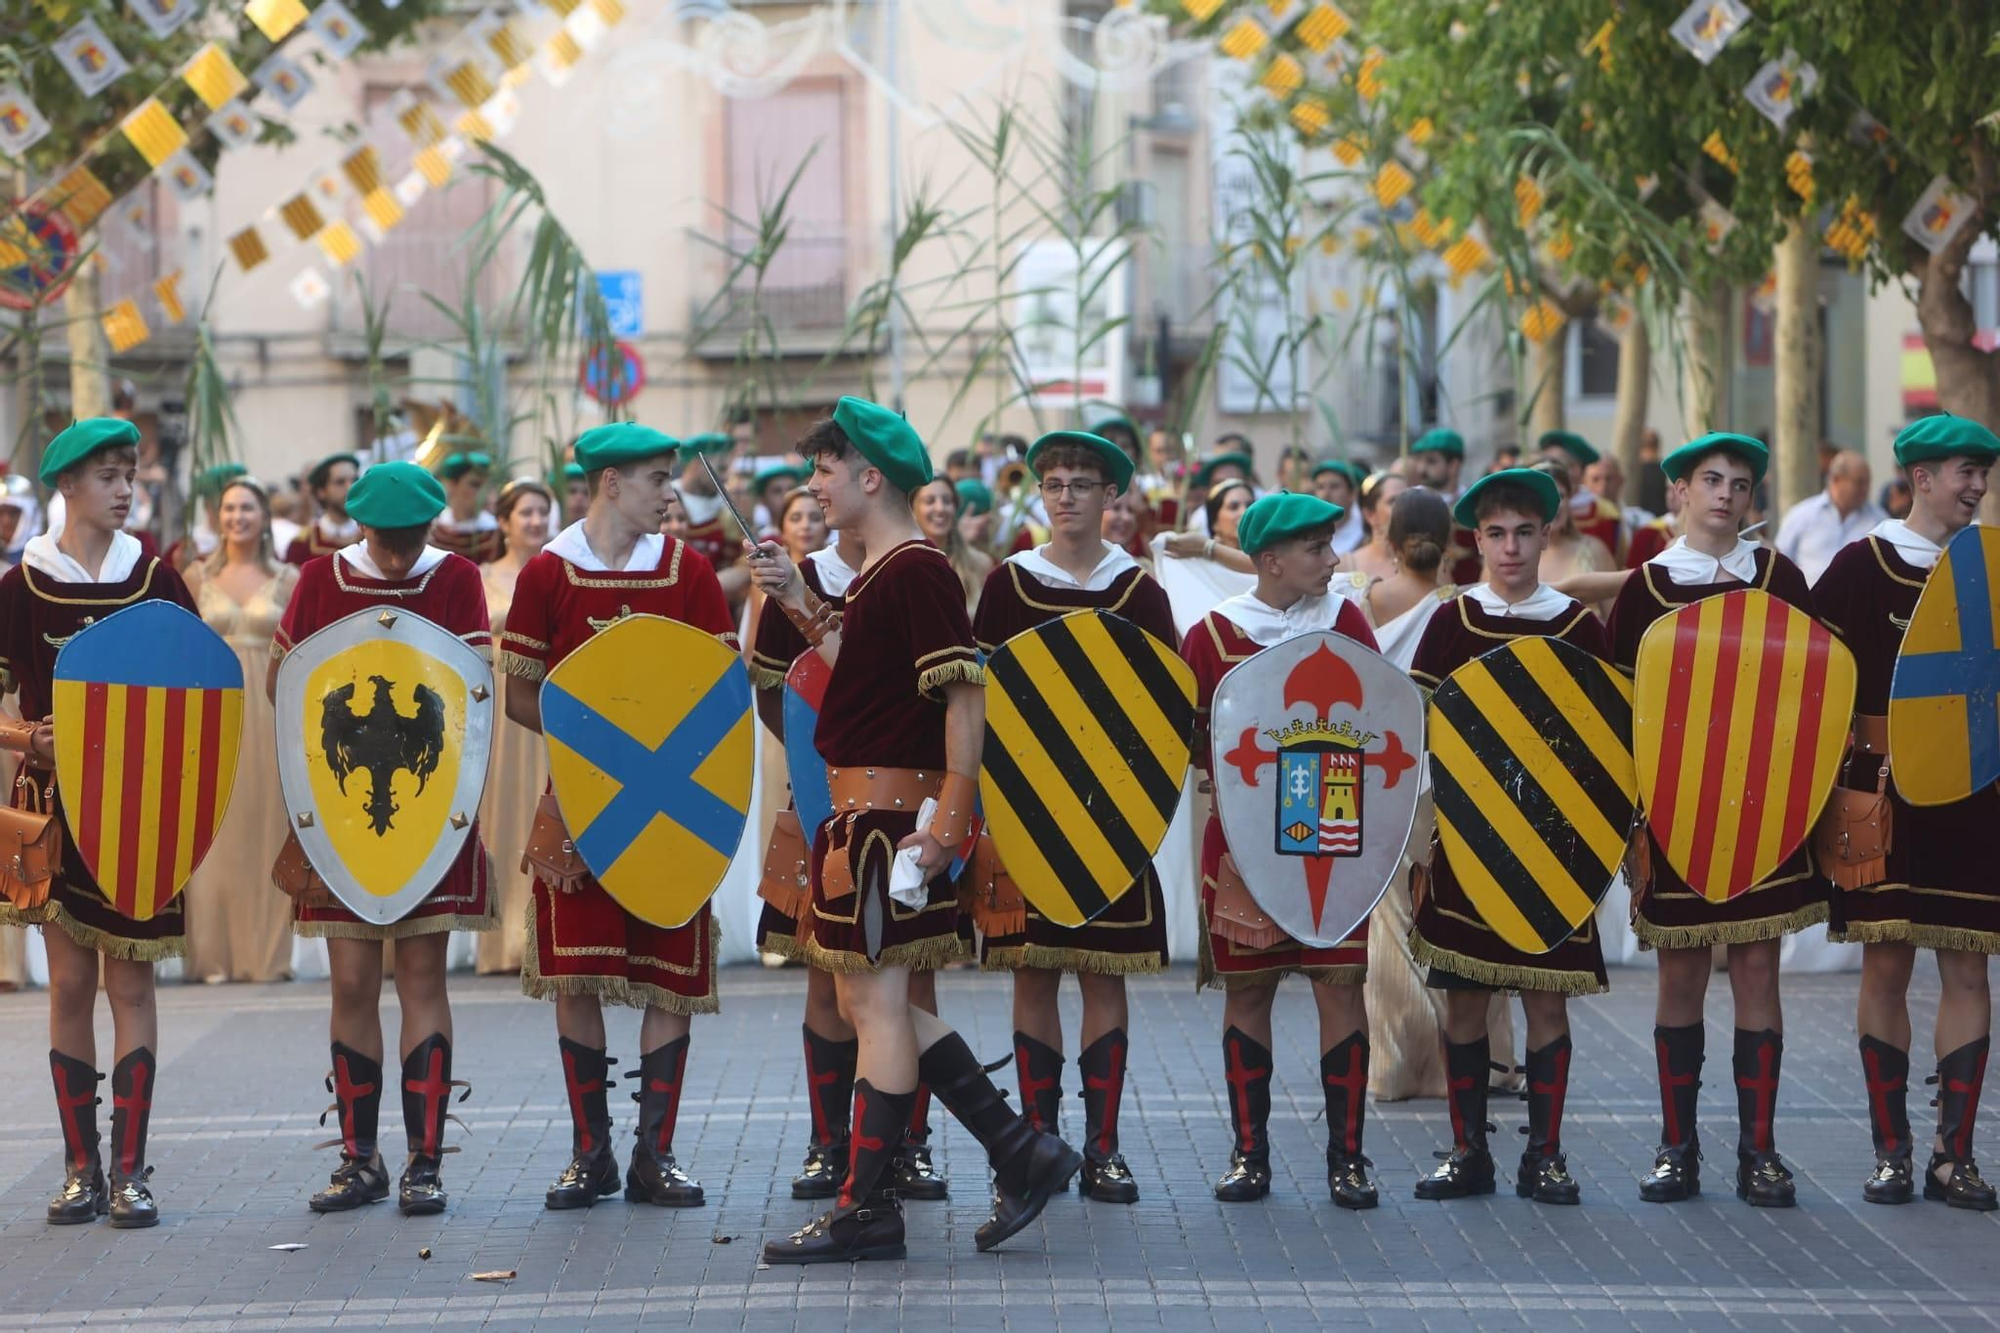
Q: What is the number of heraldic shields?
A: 9